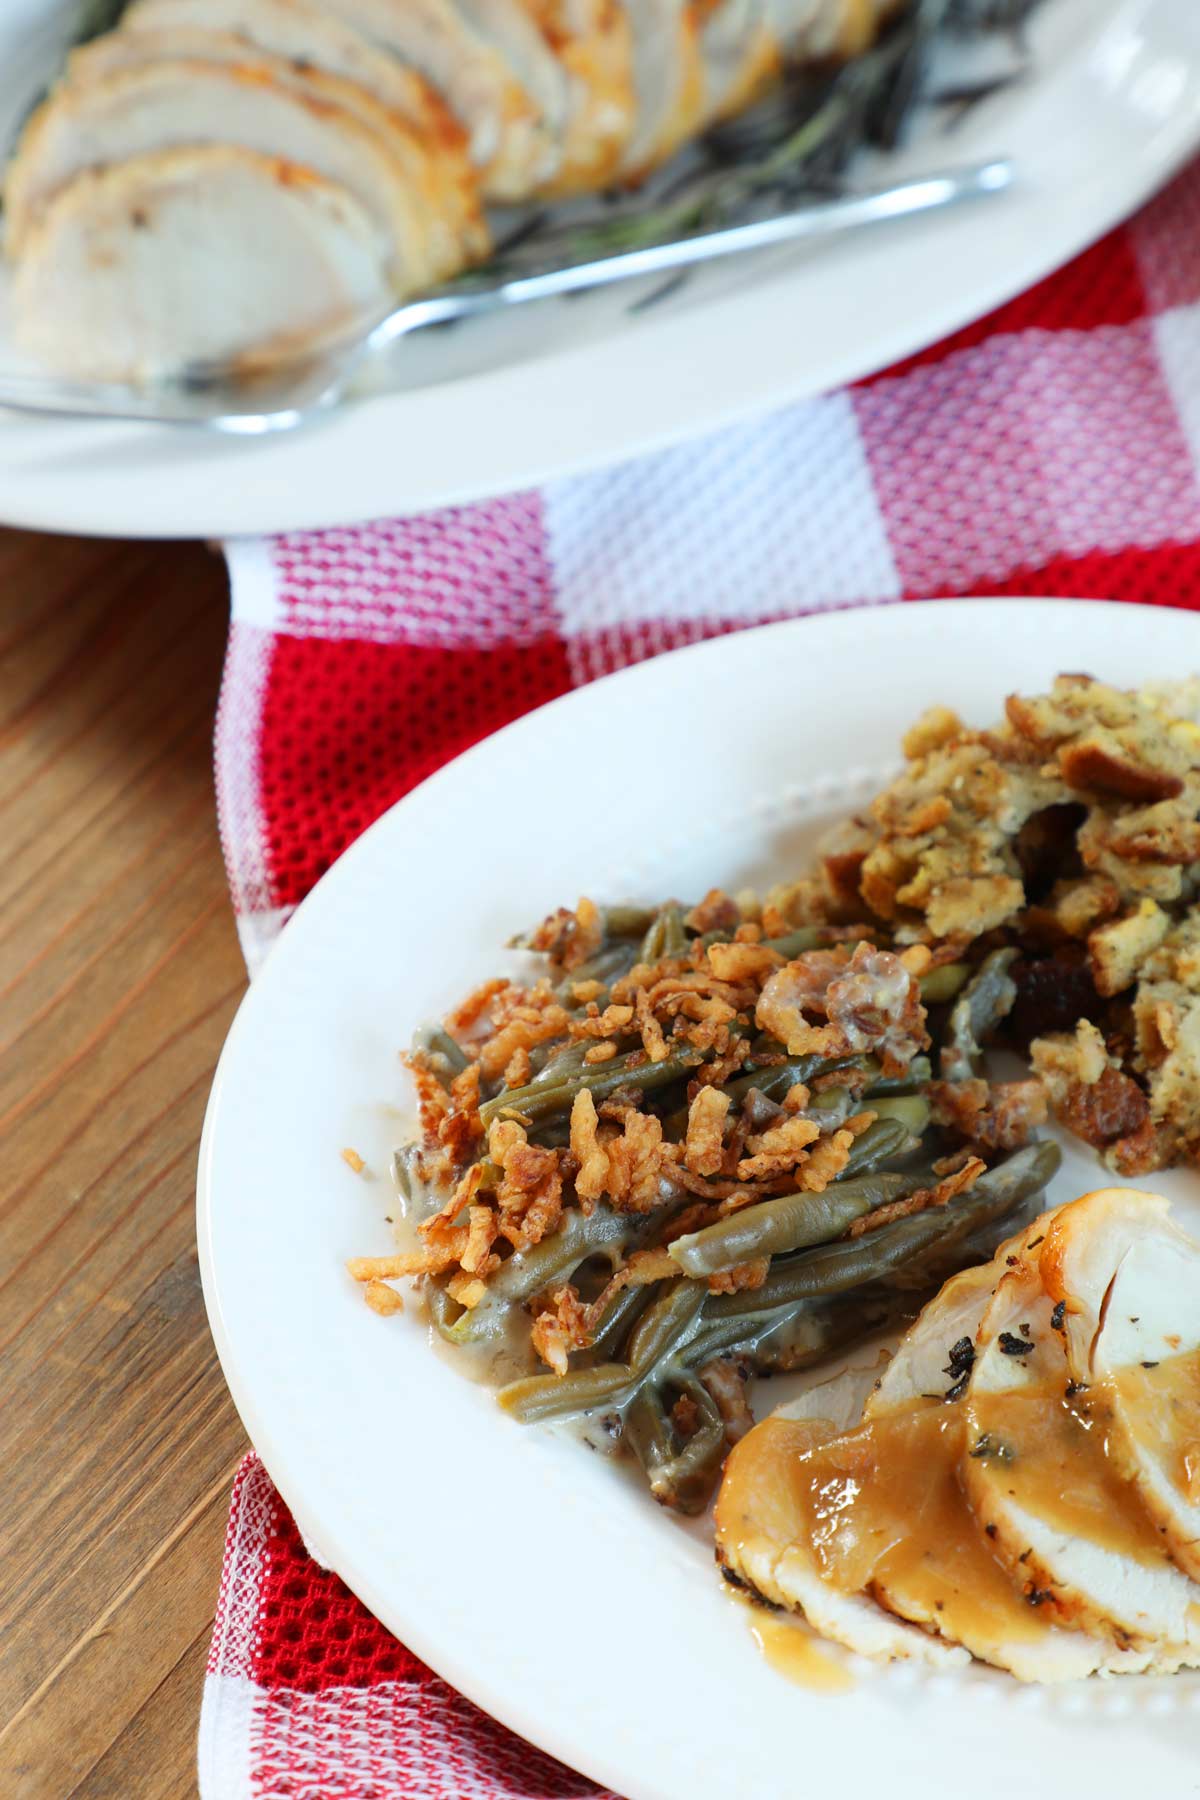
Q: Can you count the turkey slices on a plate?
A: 4